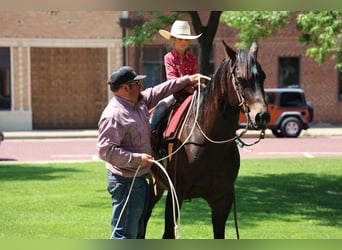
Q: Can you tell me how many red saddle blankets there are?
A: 1